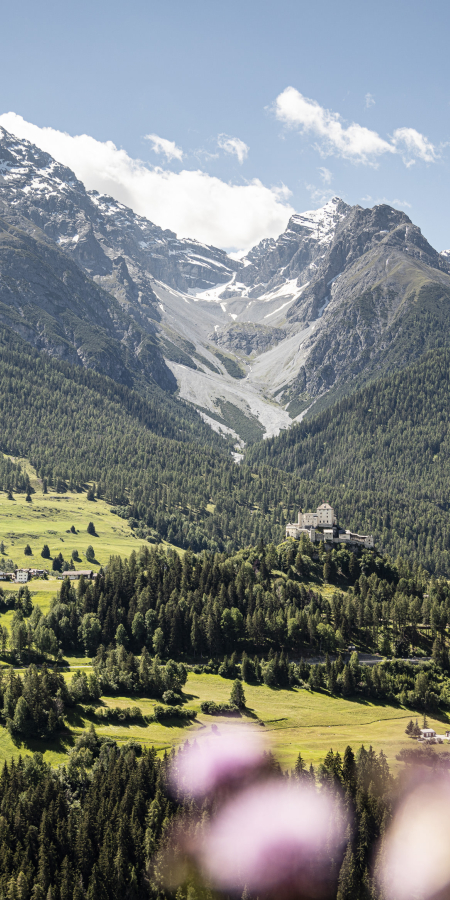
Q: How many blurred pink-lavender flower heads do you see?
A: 3